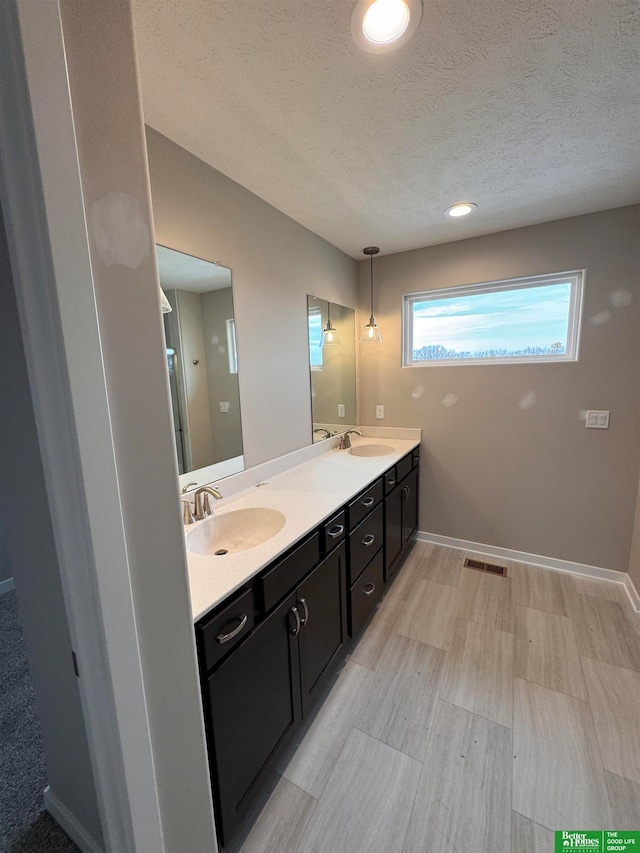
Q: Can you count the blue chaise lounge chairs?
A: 0